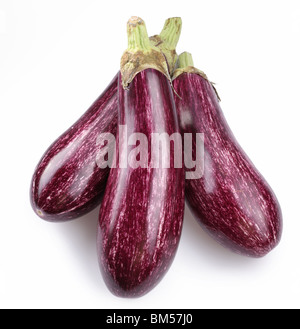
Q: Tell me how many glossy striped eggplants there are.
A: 3